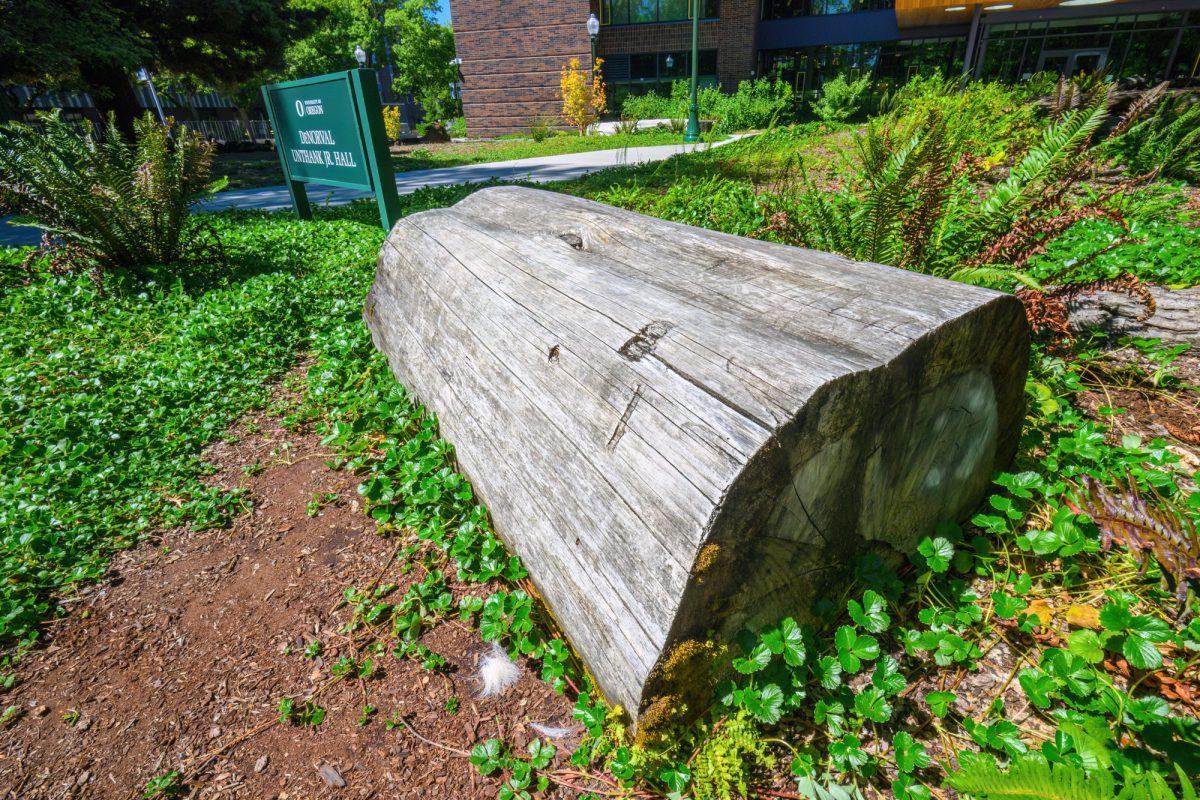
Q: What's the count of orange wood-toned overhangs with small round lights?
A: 1